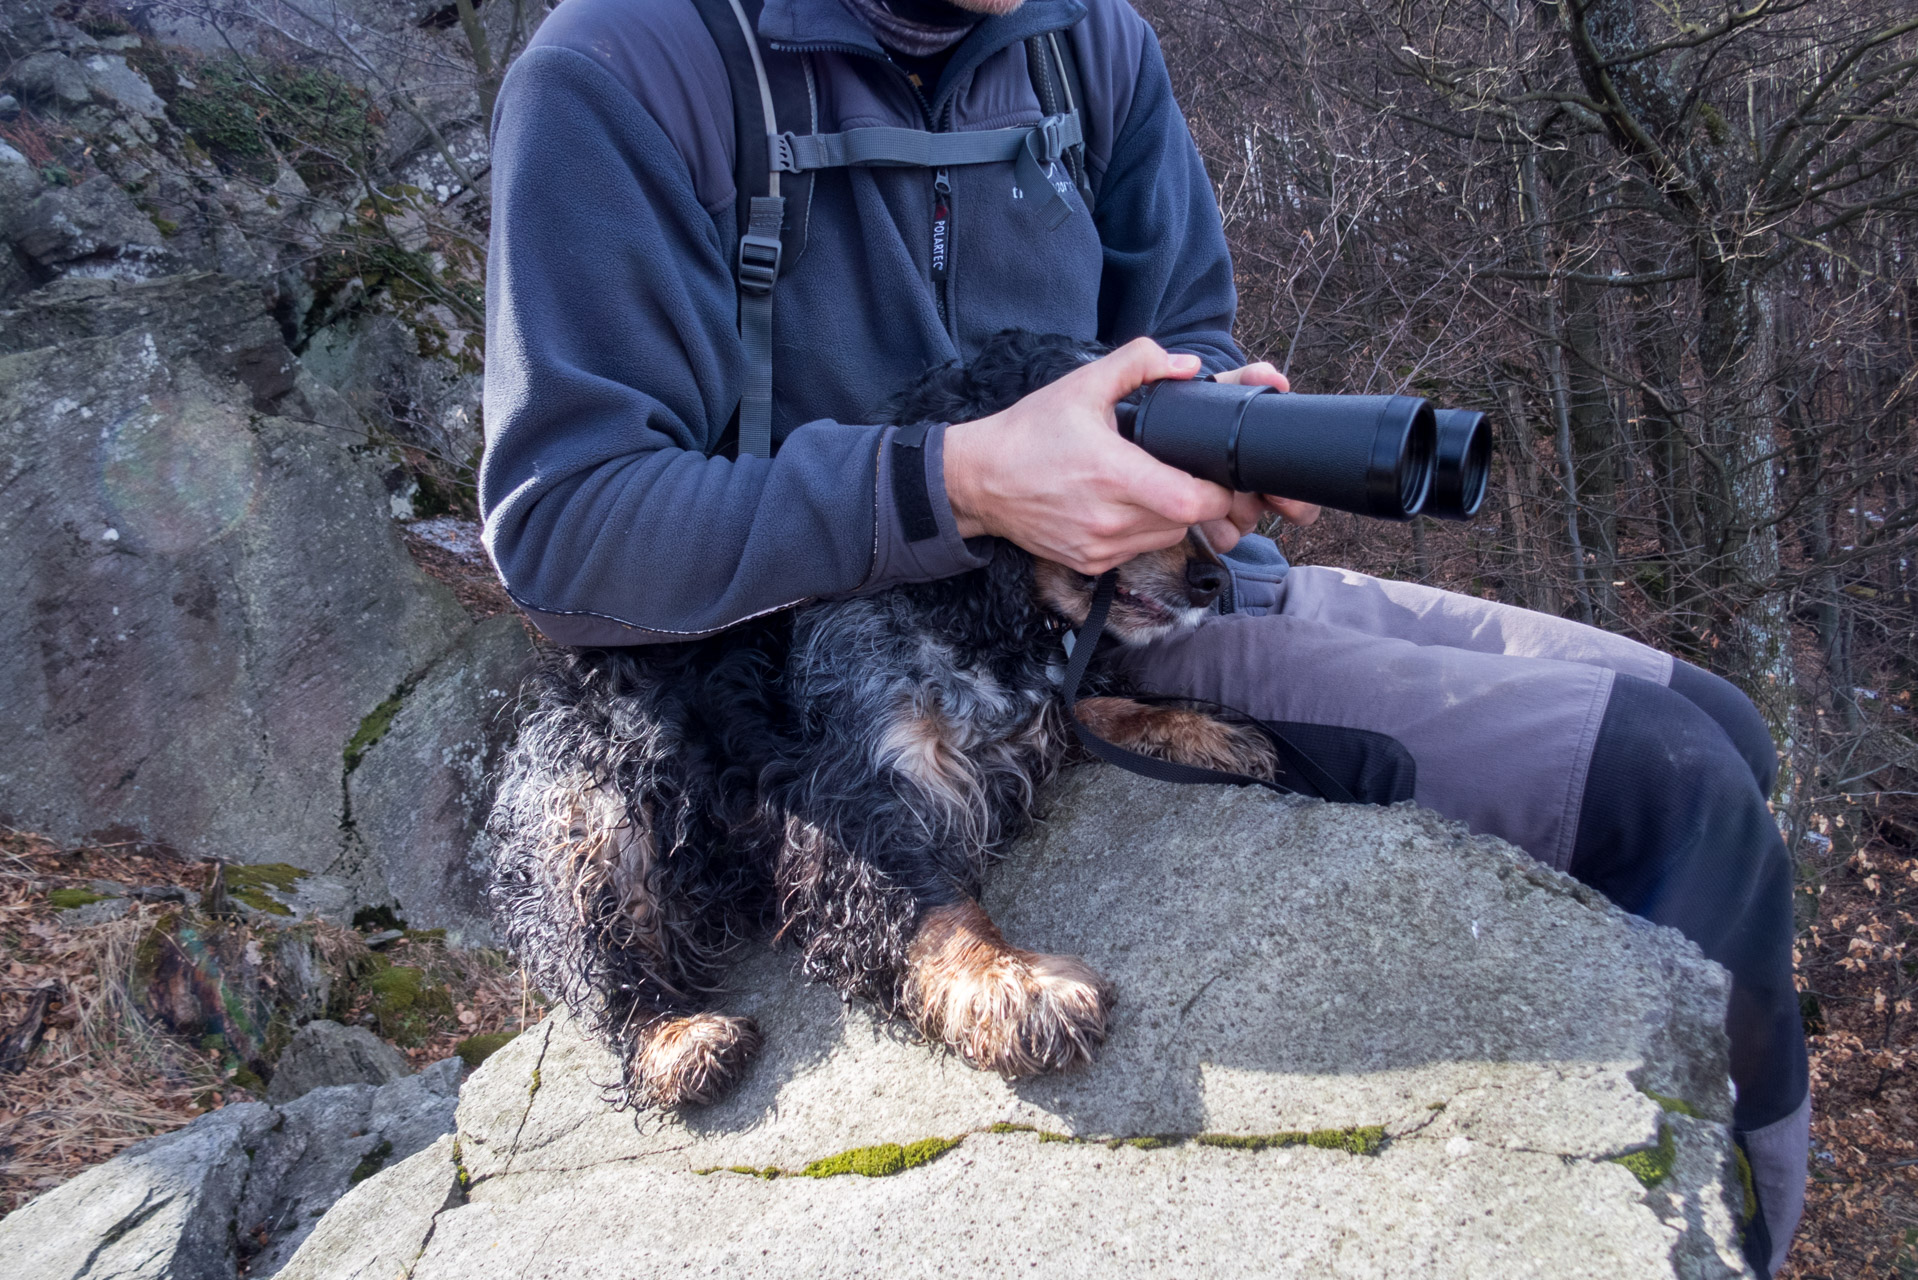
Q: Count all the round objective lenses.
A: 2